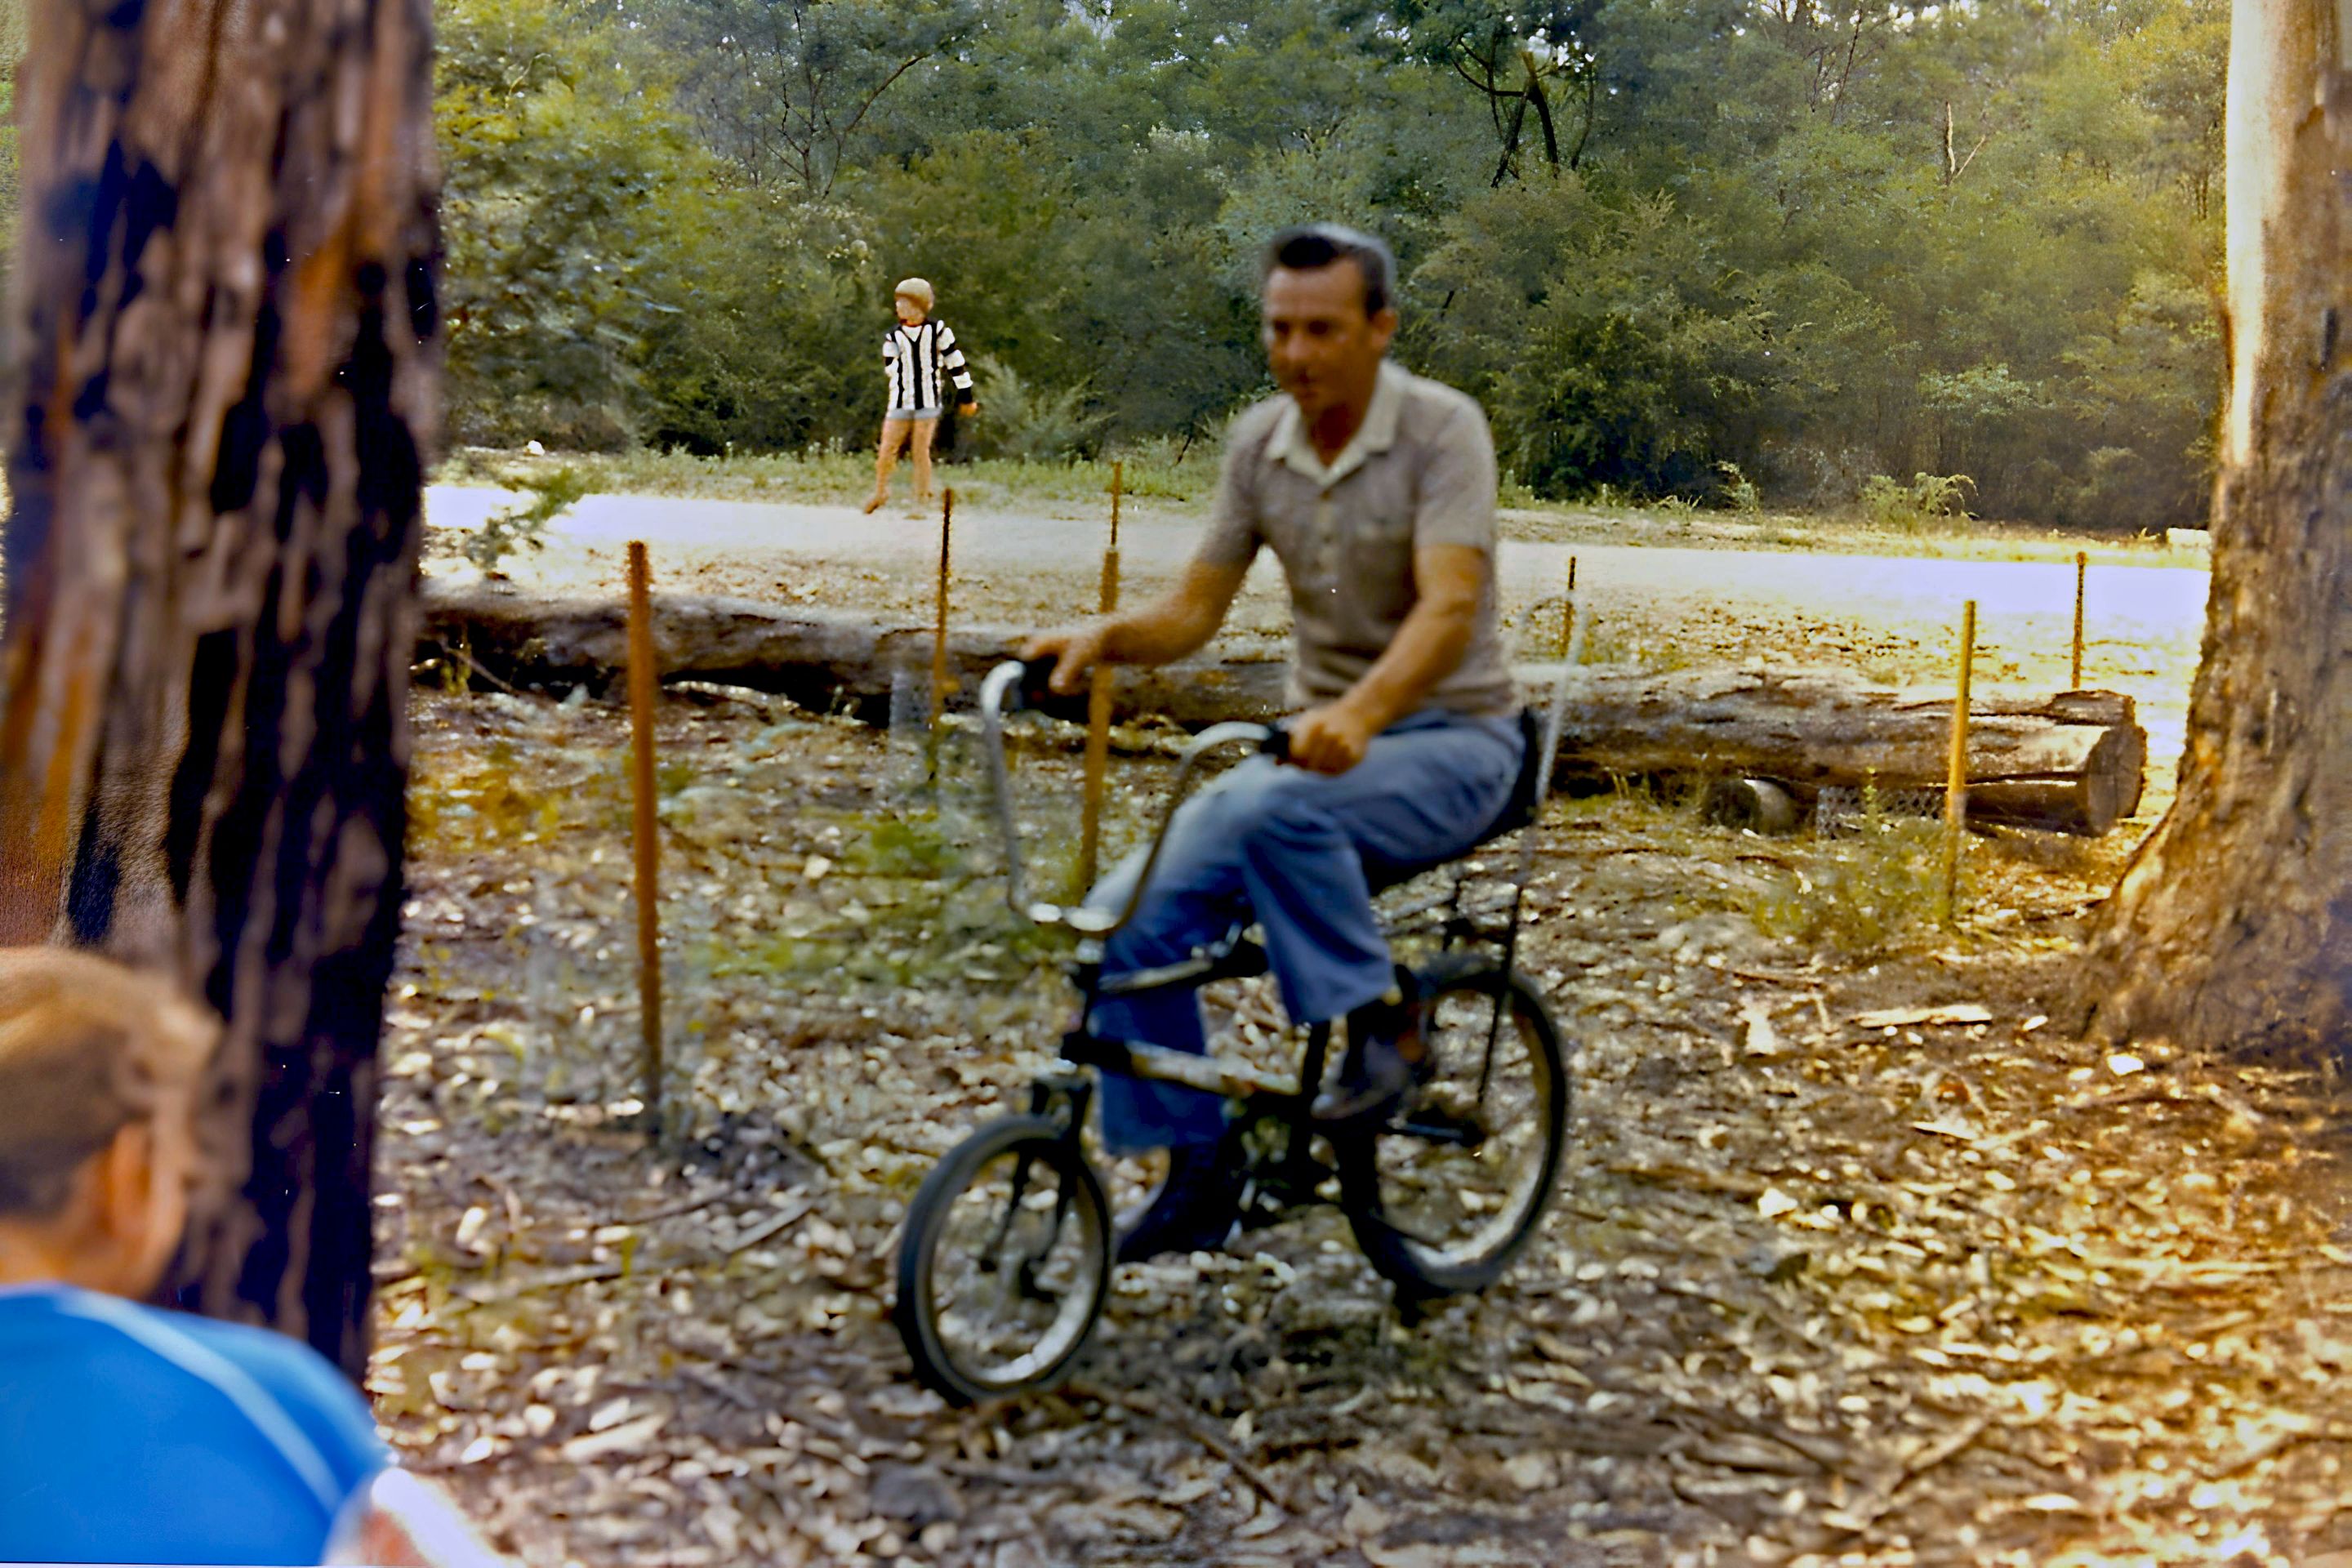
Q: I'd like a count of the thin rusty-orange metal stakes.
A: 7